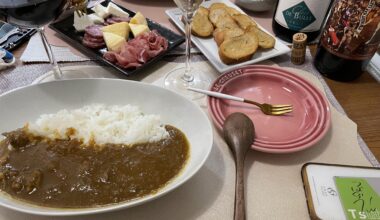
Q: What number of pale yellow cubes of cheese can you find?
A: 4